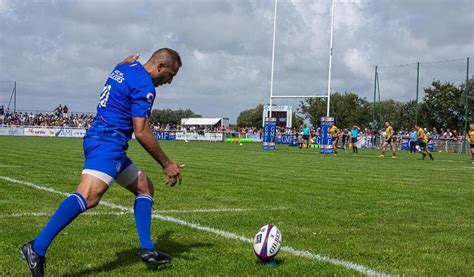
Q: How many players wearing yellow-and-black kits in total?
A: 4